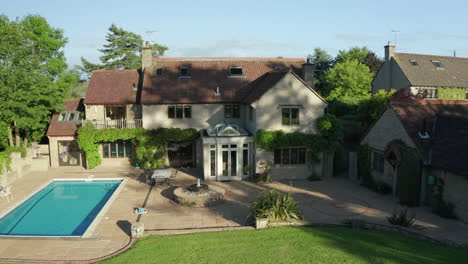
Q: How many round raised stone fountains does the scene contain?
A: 1